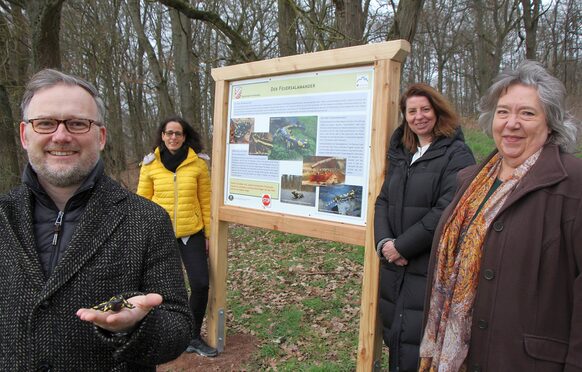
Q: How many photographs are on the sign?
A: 6